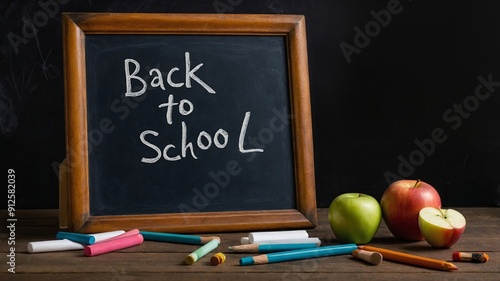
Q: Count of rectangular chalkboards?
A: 1